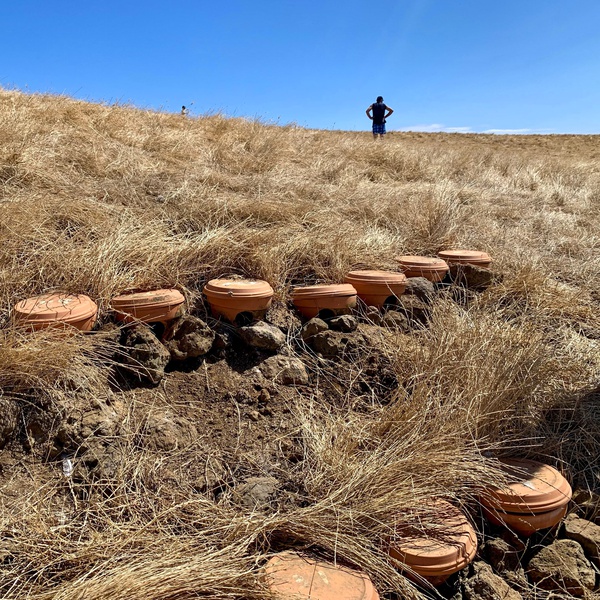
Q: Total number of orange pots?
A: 10